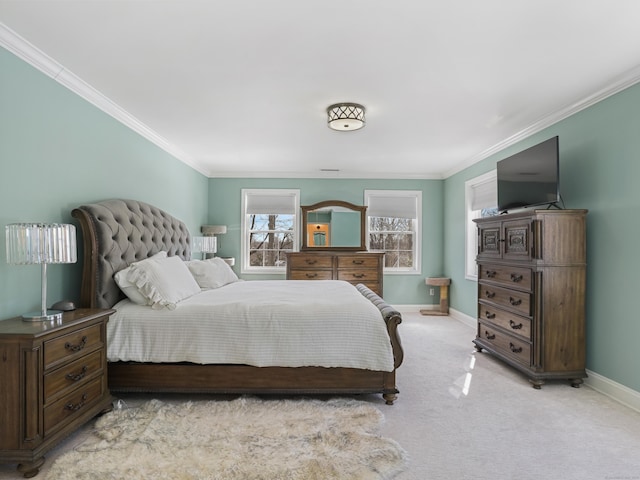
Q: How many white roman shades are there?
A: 3